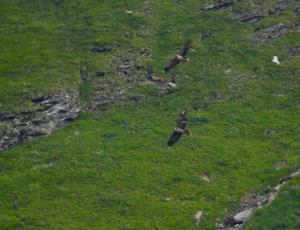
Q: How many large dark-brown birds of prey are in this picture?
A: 2